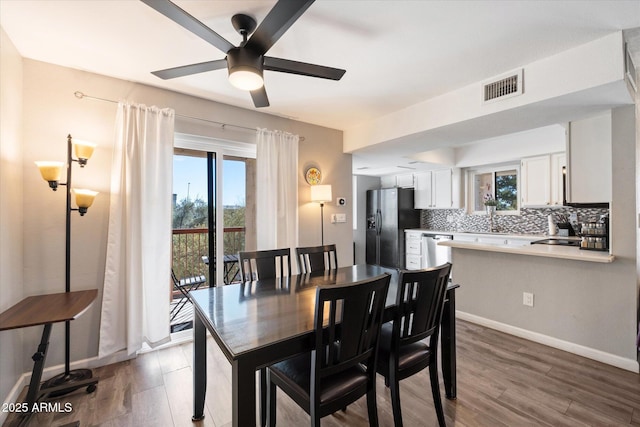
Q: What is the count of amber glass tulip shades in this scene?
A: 3